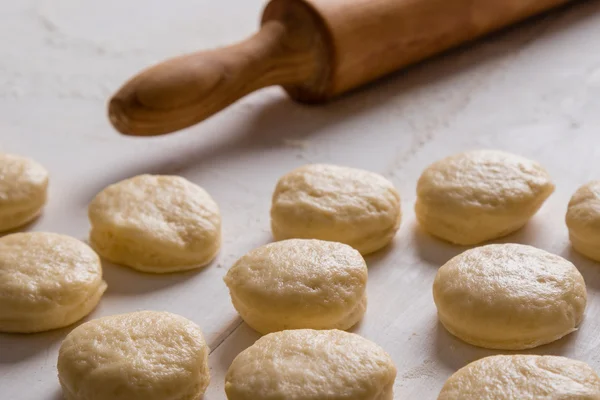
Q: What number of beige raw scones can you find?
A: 11